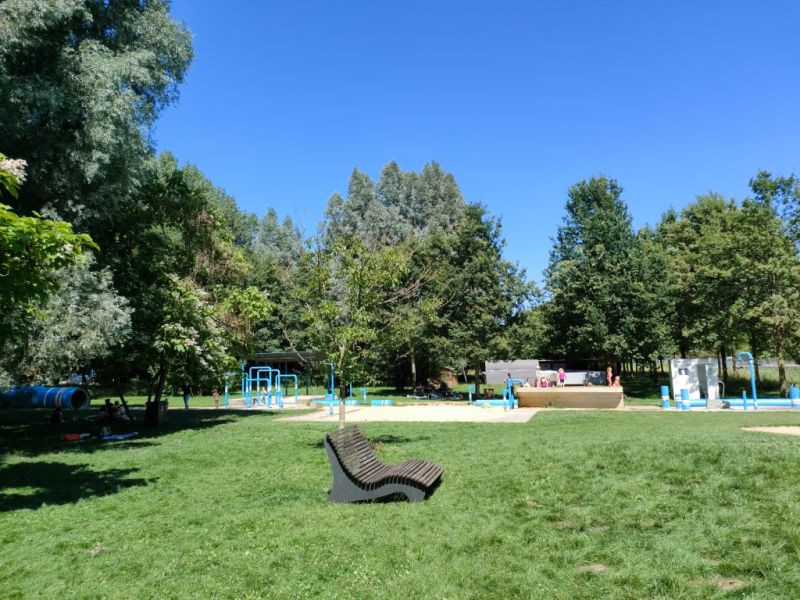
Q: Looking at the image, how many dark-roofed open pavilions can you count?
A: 1